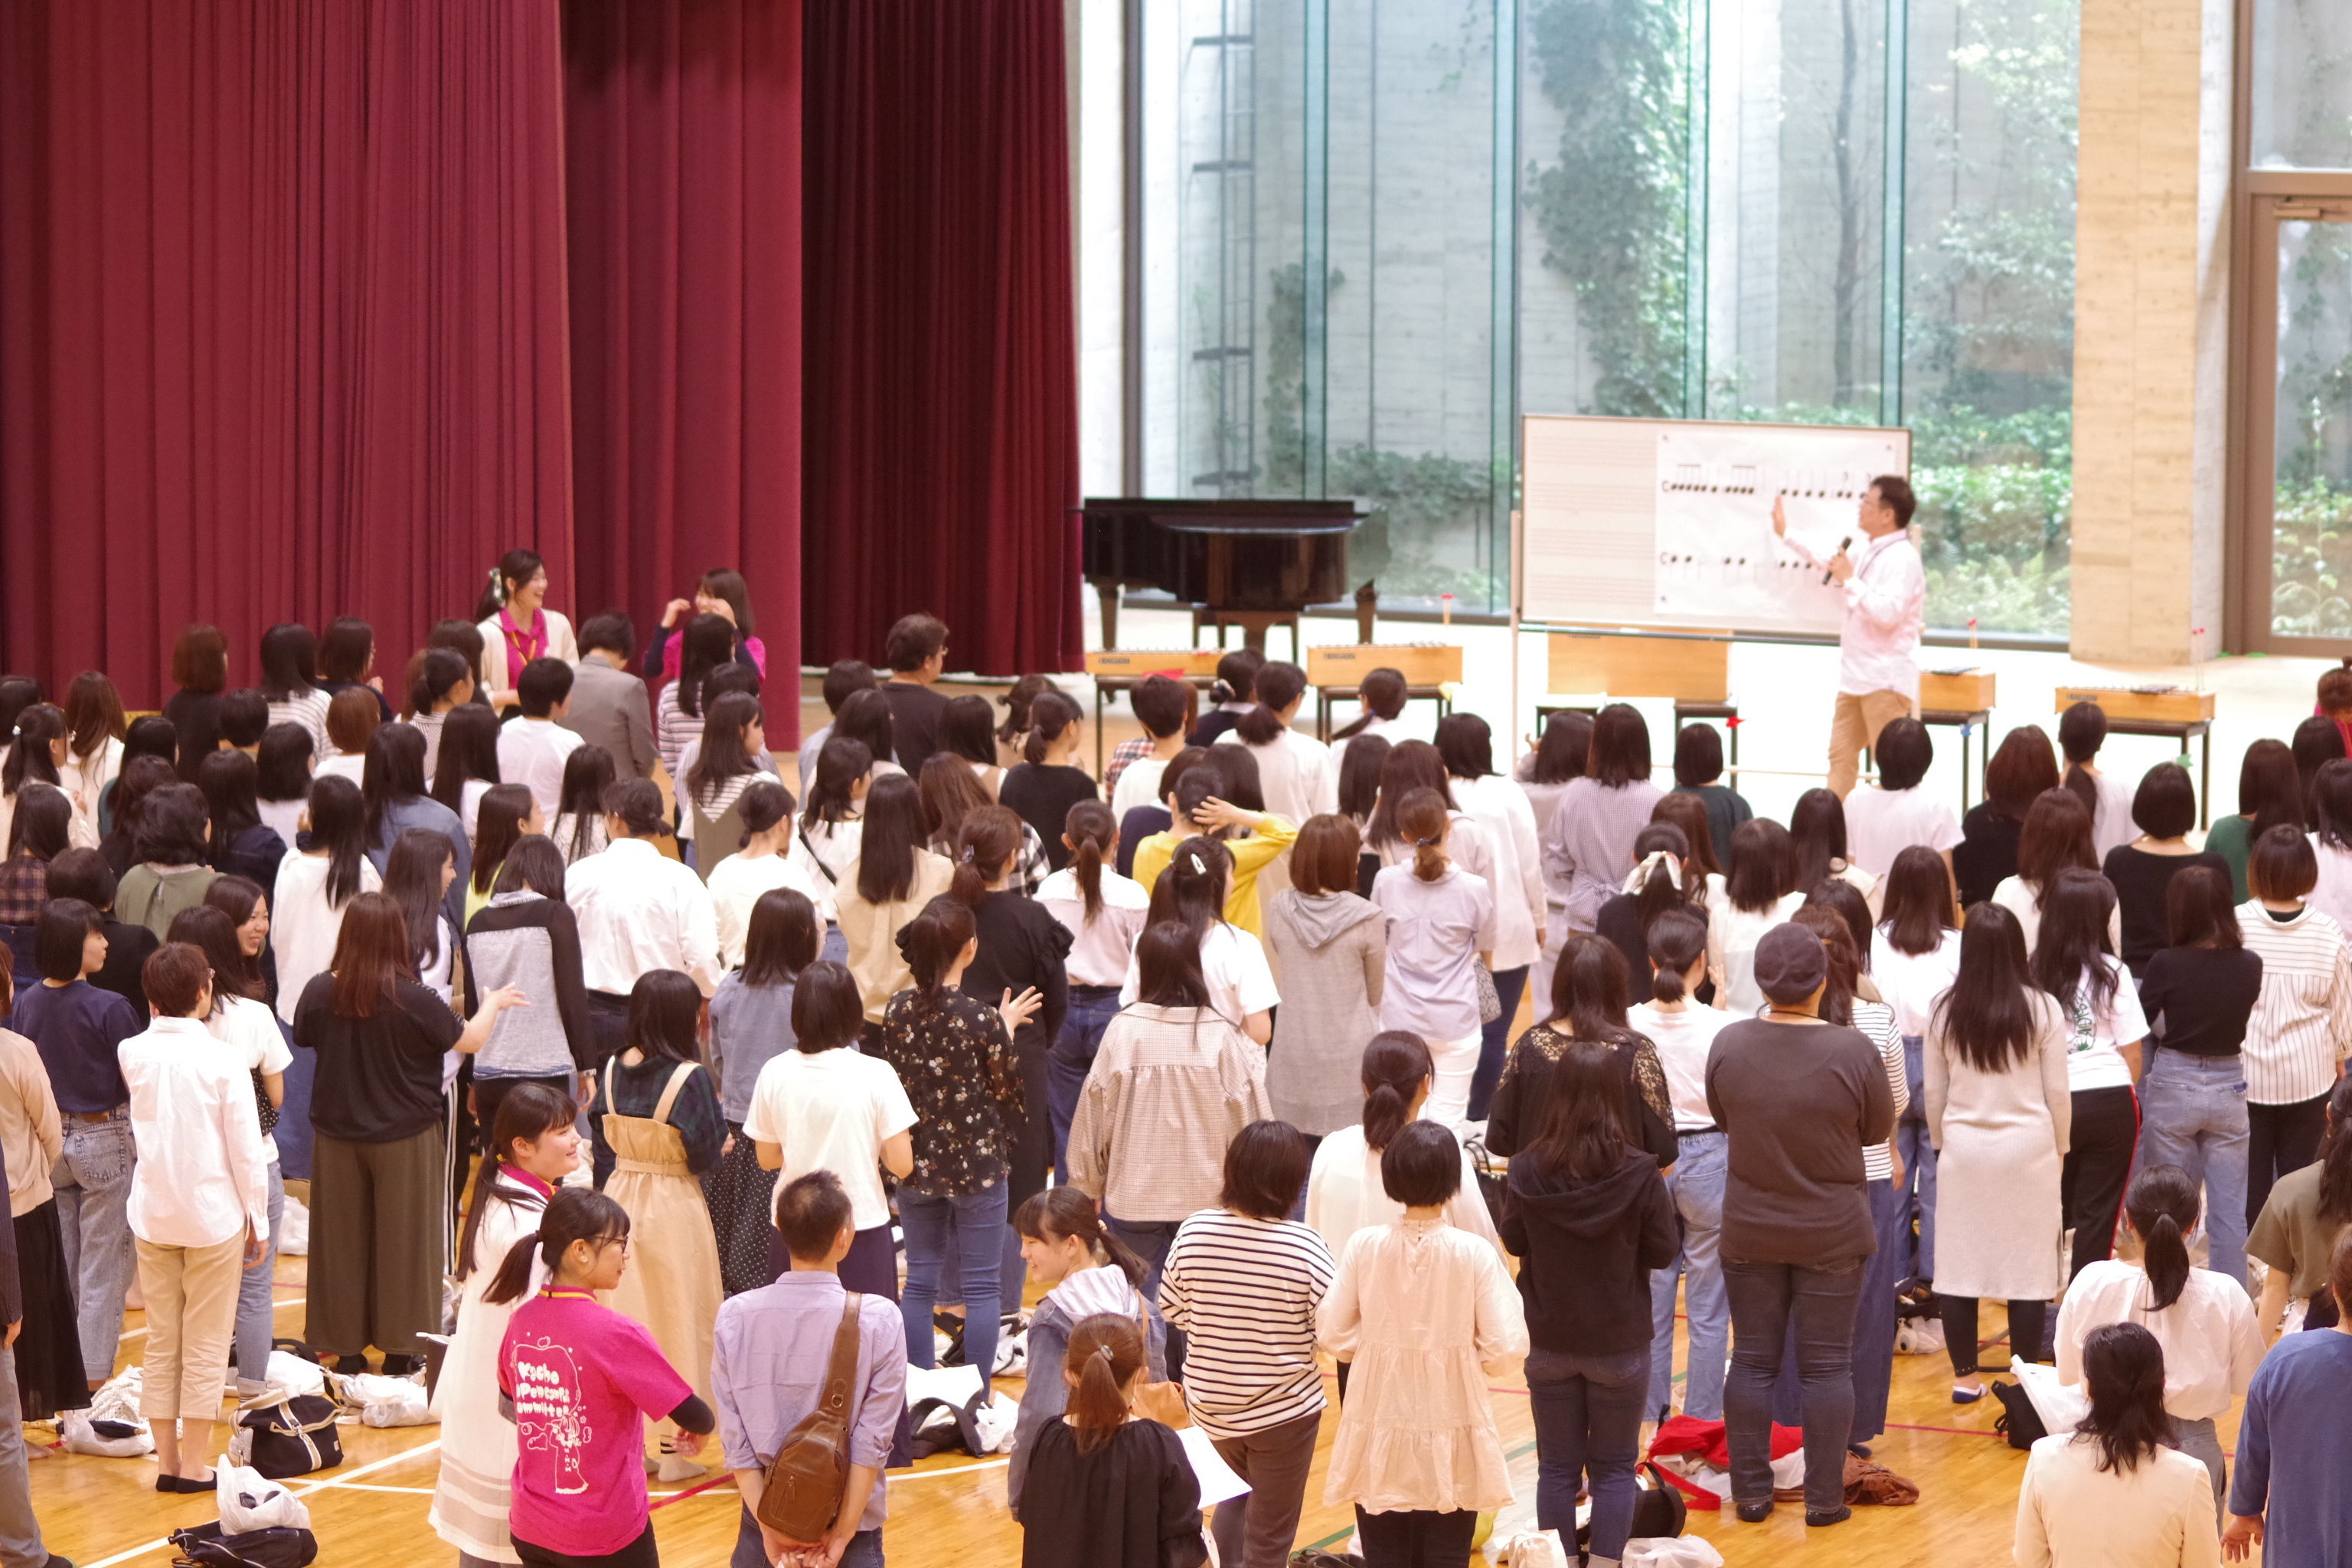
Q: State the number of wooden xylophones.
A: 5